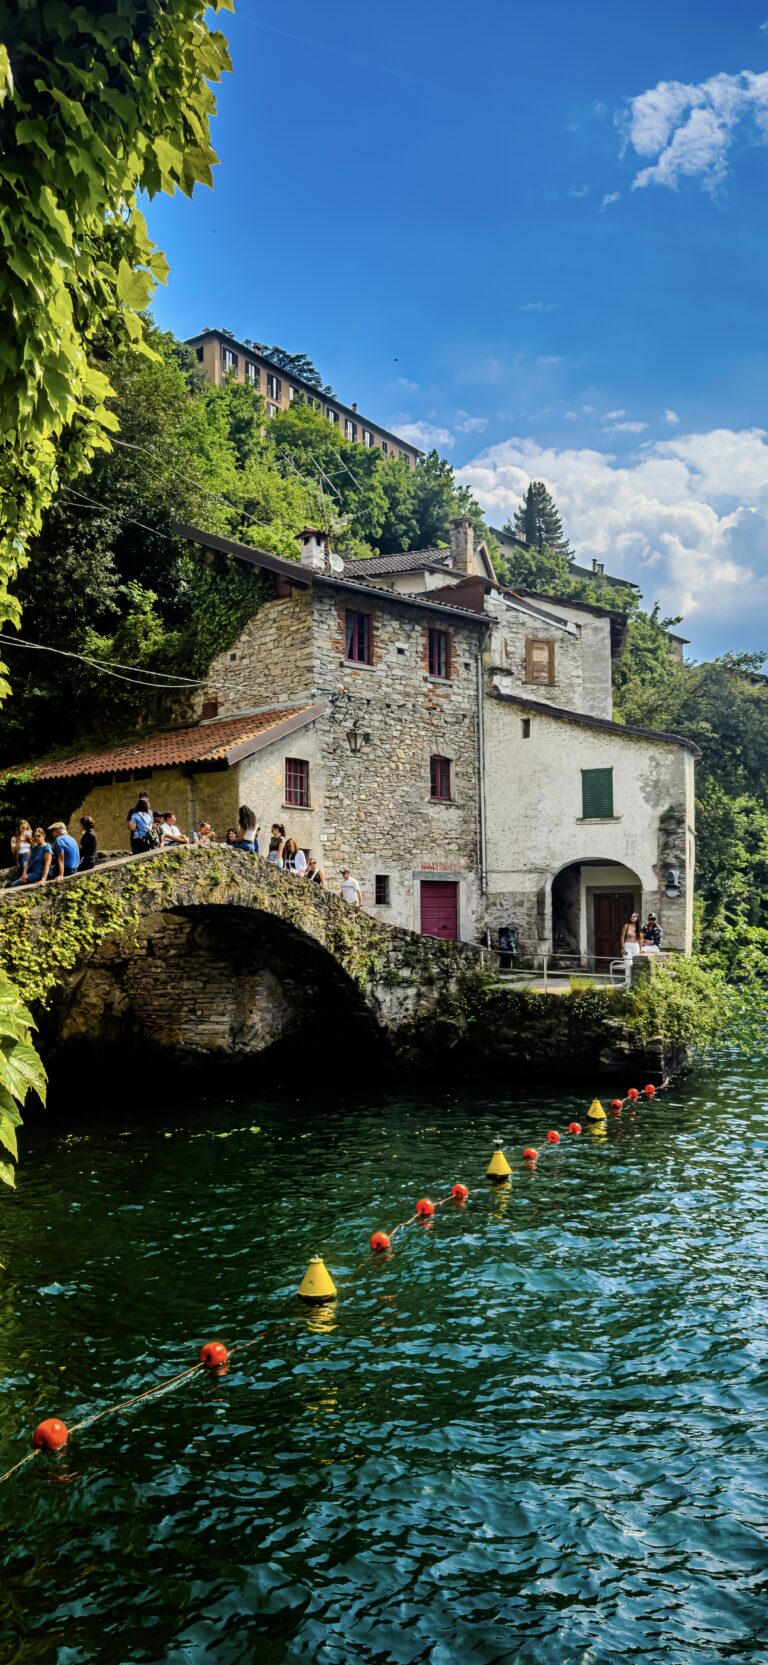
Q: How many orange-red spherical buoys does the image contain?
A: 11